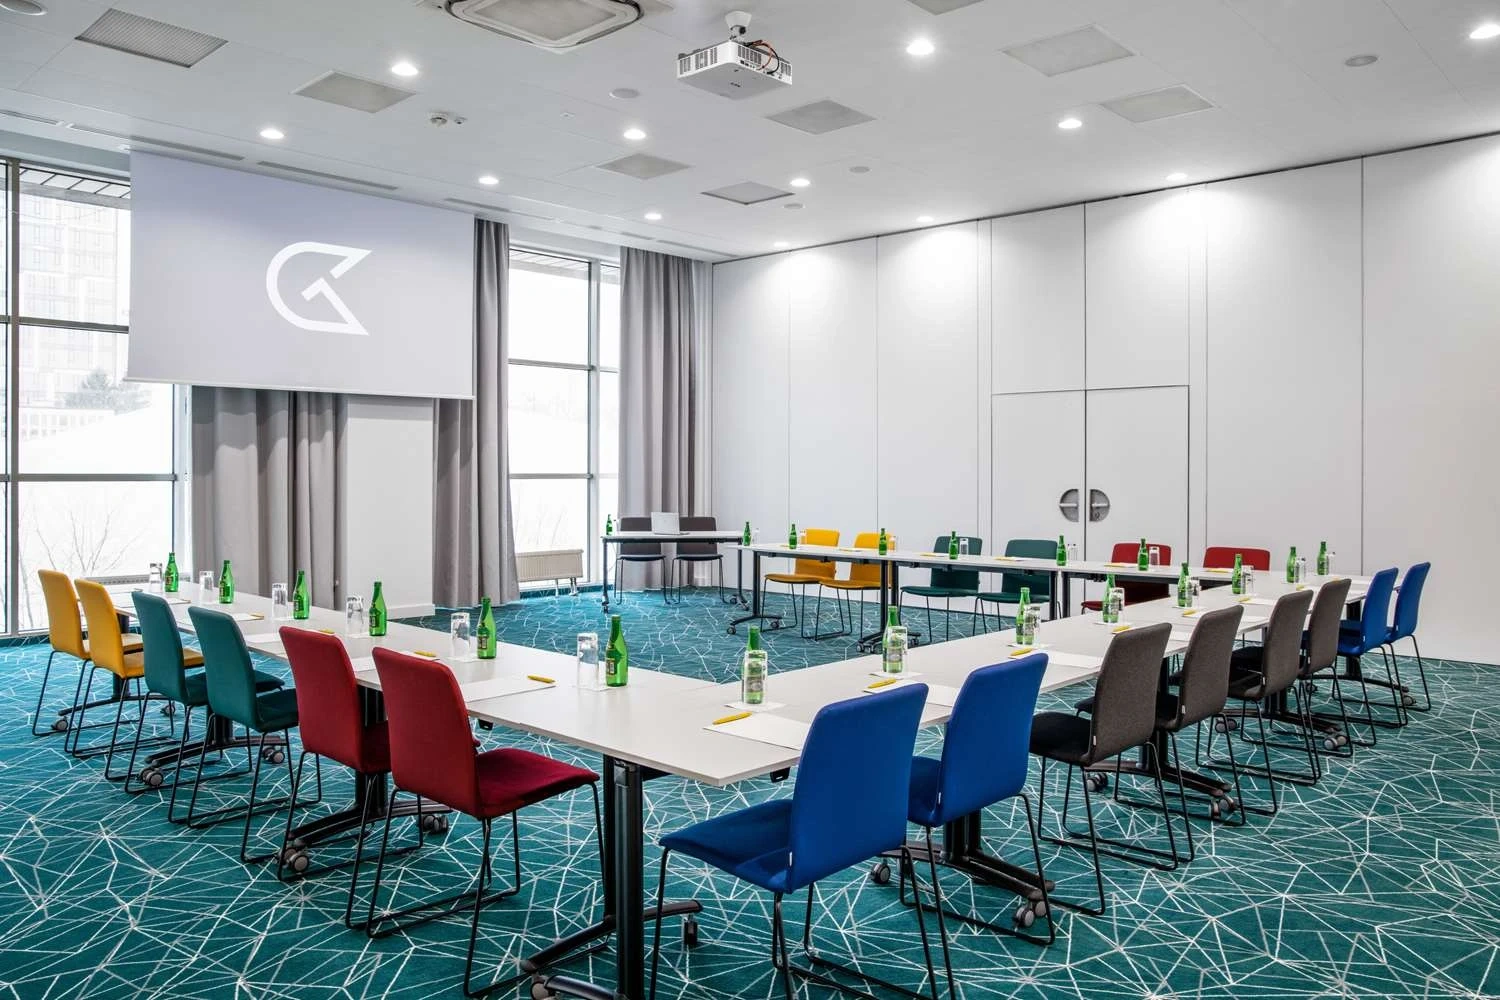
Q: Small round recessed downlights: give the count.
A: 12